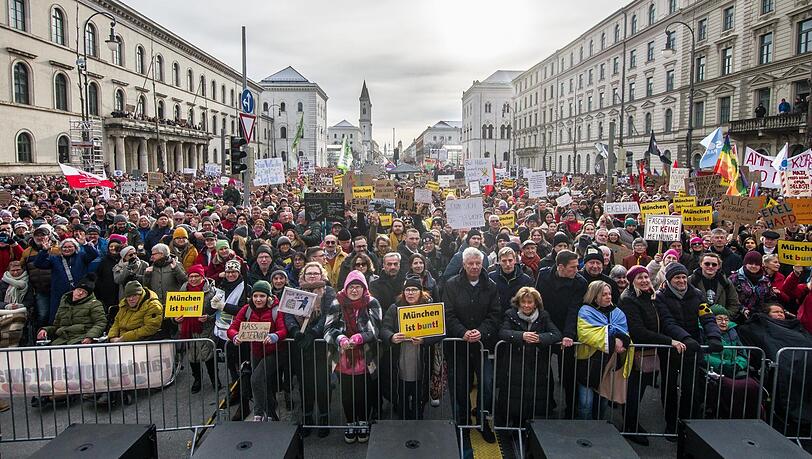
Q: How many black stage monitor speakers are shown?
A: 5